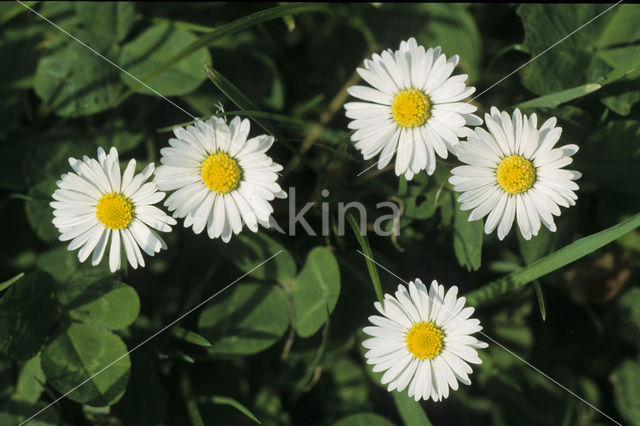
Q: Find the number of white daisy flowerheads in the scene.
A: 5